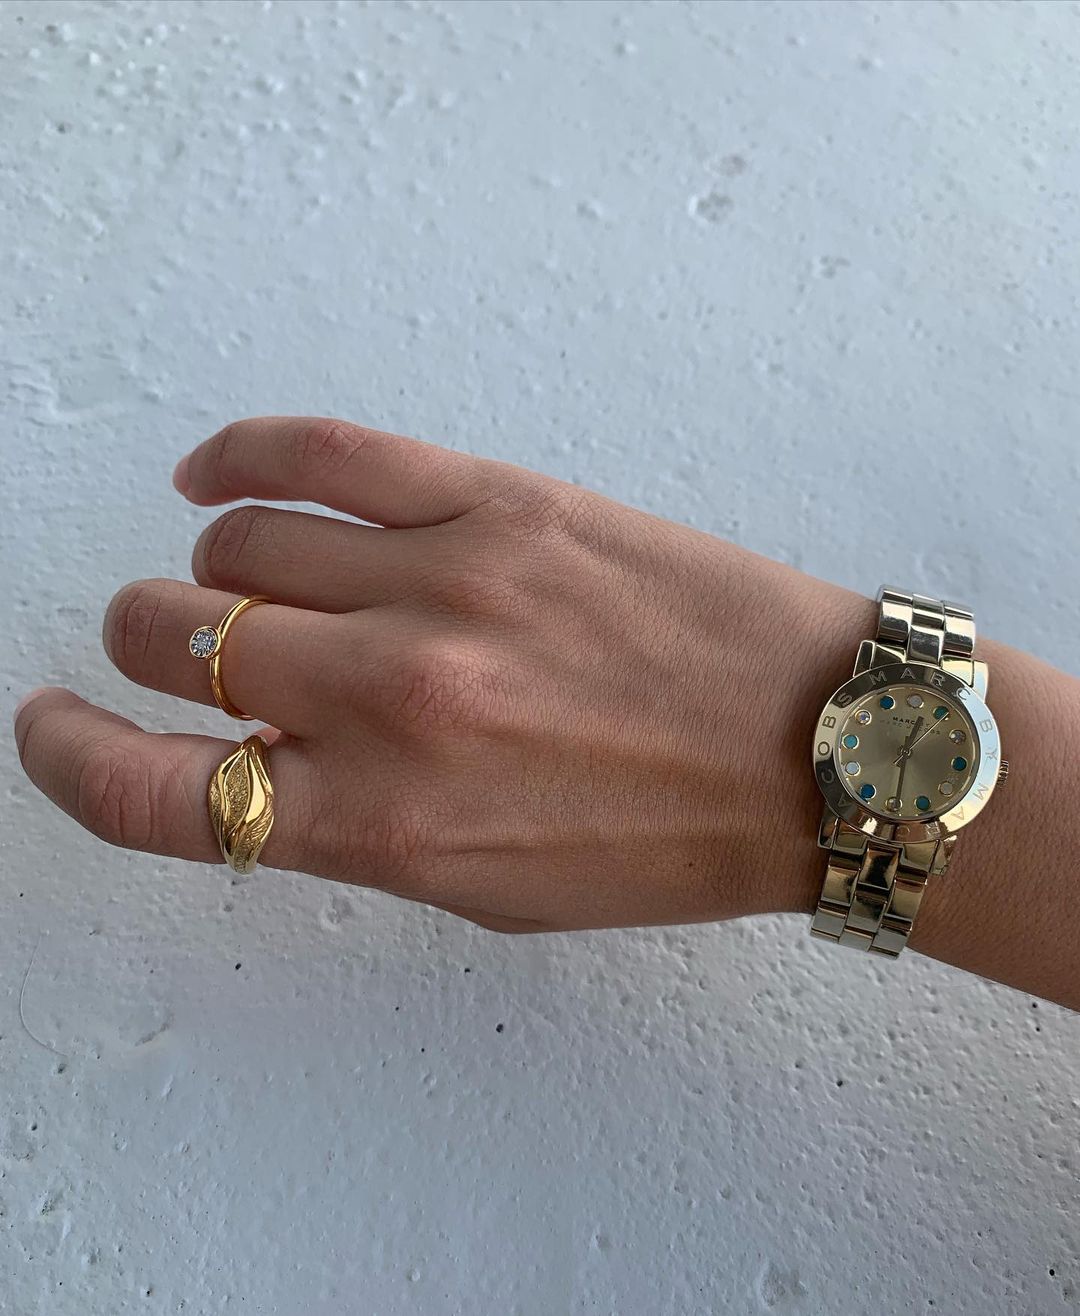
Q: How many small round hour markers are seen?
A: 12